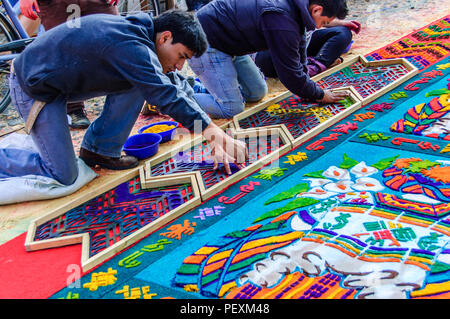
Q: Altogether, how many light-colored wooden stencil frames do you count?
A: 4